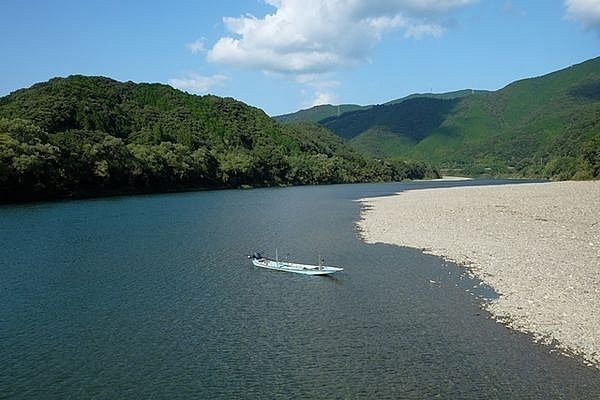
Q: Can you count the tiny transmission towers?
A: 3